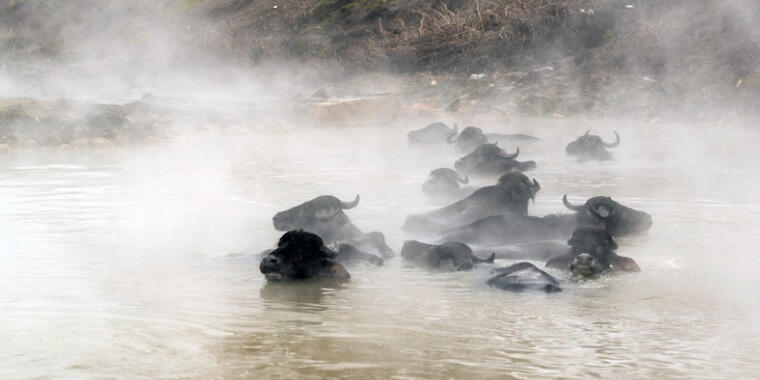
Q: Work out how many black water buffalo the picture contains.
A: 12